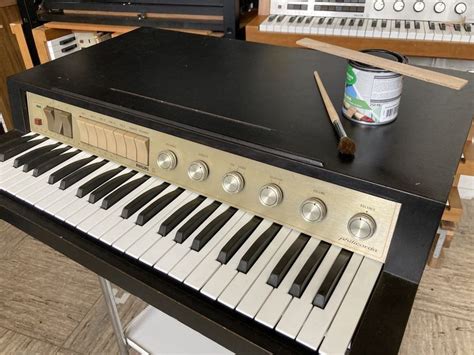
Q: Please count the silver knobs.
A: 6